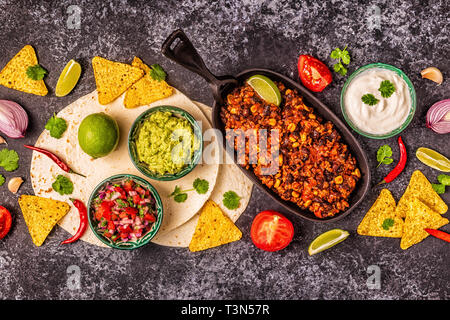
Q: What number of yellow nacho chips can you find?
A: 8